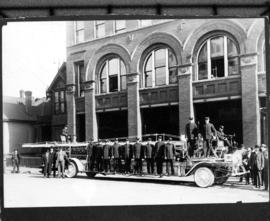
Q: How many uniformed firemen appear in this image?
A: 13